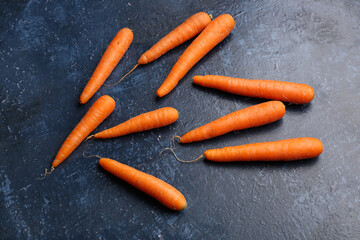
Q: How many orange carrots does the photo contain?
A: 9